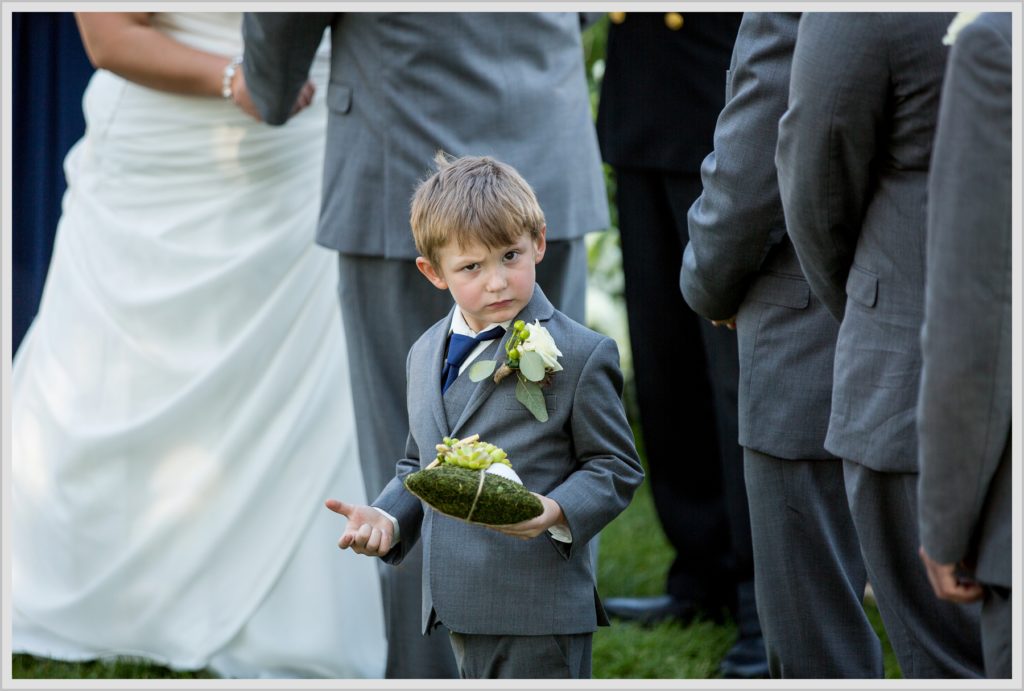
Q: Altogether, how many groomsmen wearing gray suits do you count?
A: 3